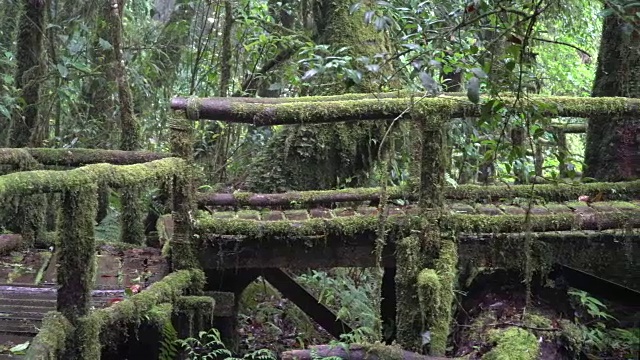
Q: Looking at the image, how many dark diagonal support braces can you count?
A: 2